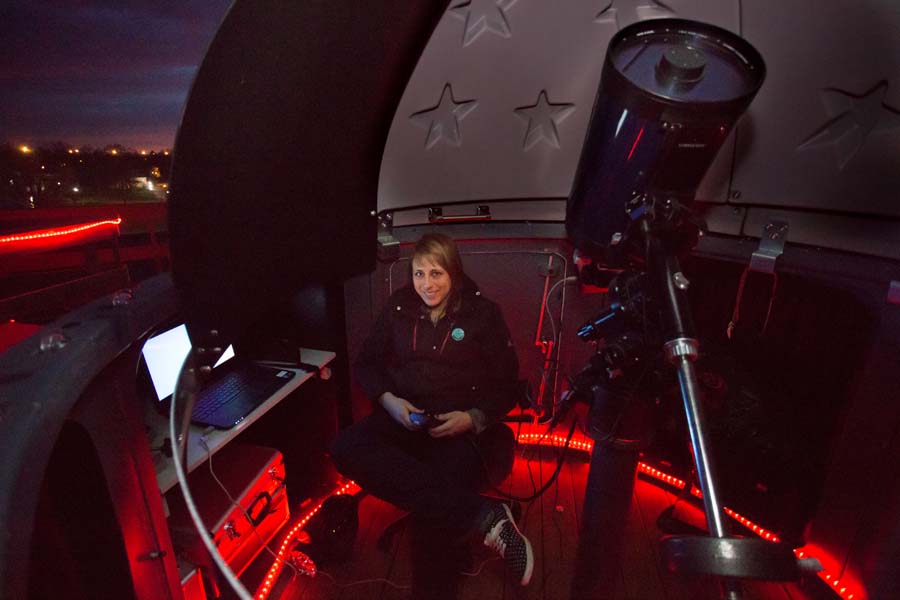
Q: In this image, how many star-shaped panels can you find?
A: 5